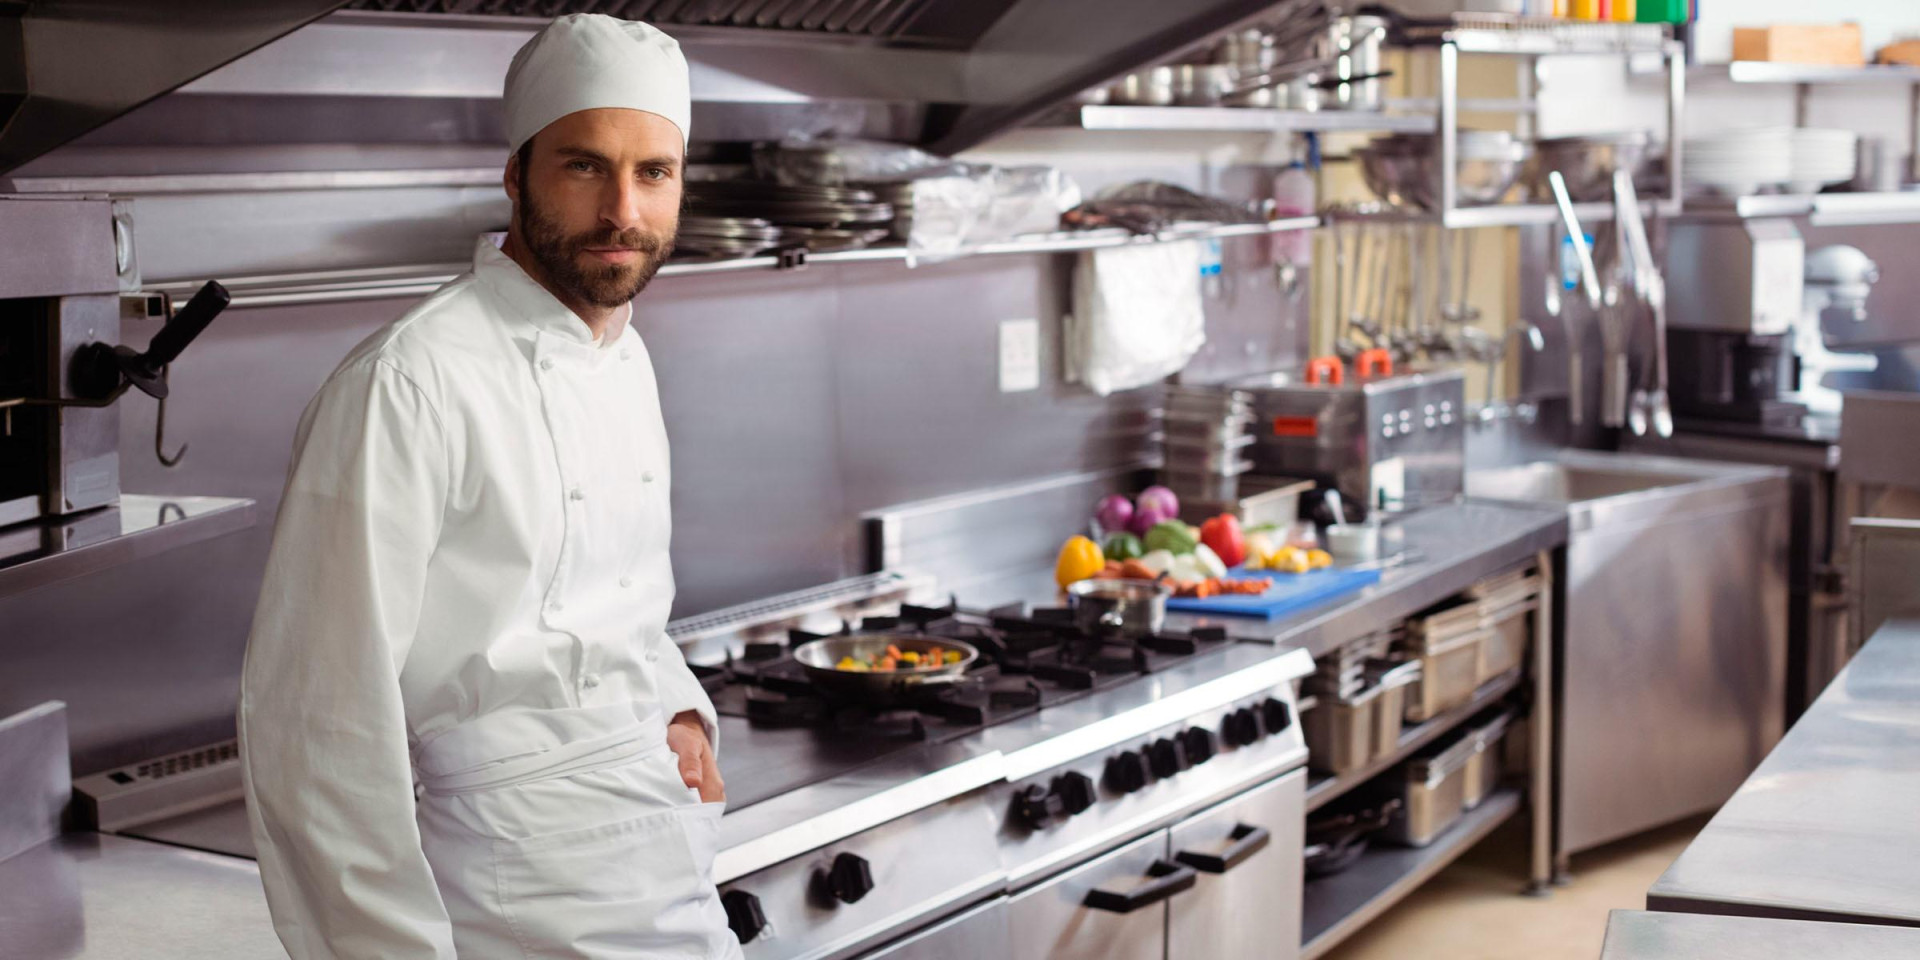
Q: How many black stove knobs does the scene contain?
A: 9